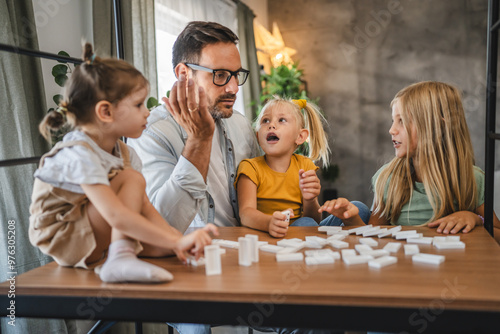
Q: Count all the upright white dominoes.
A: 3